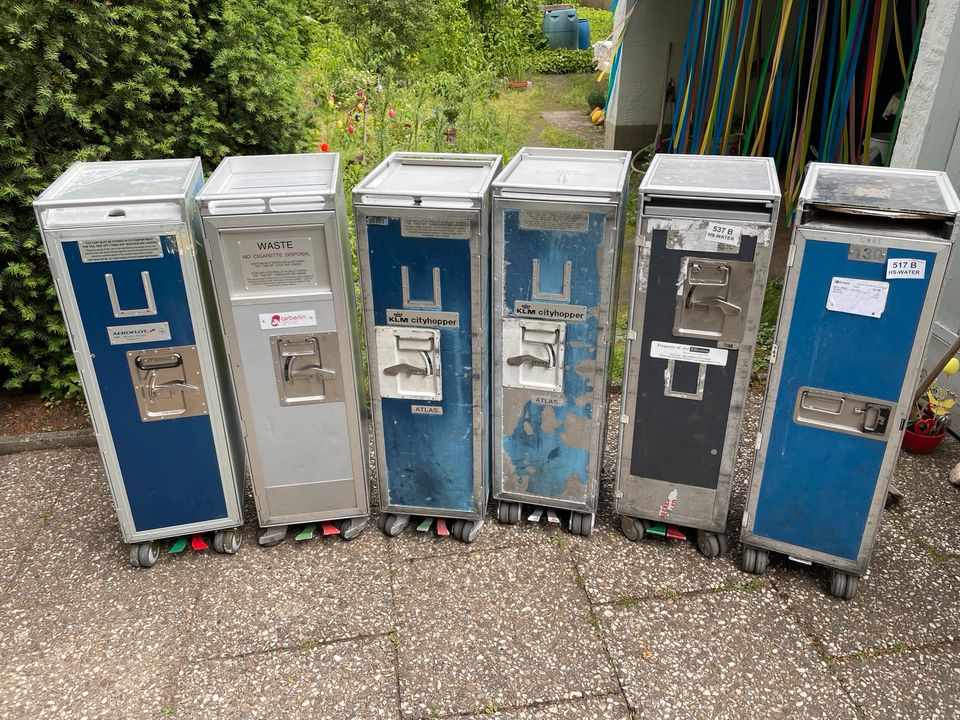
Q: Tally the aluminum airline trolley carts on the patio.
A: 6